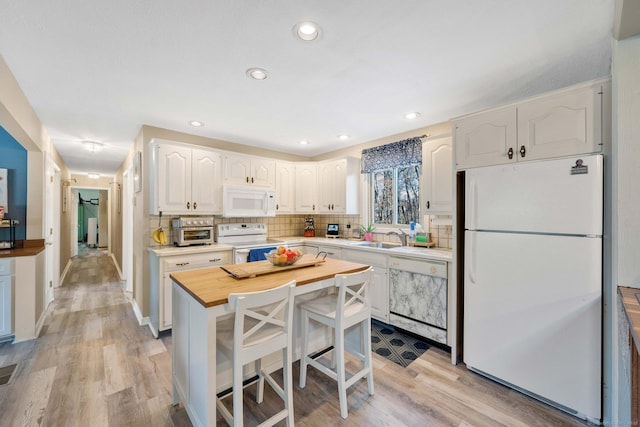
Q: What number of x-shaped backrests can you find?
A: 2